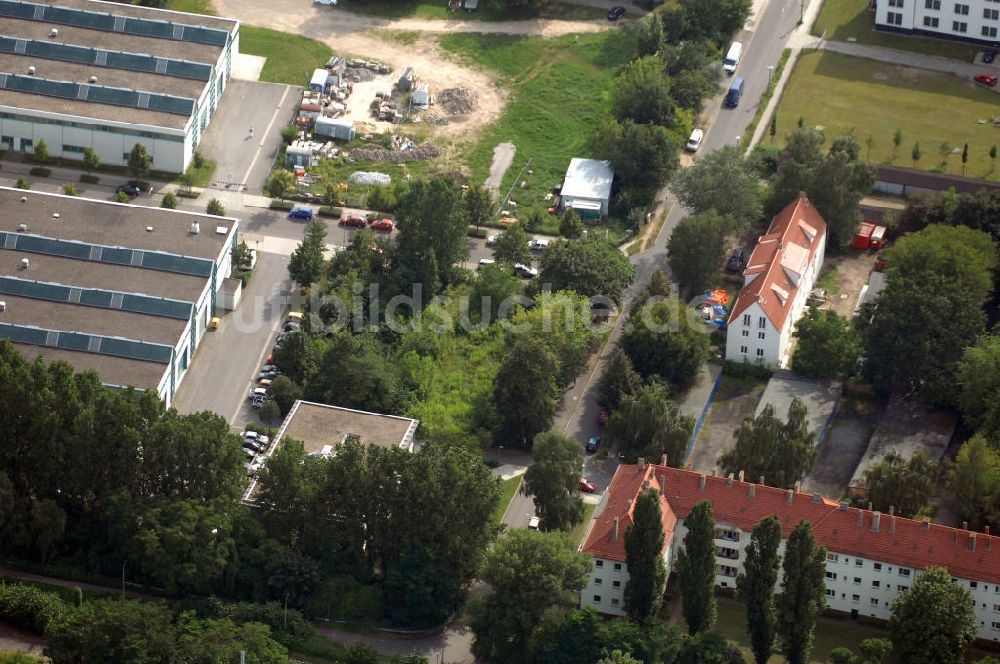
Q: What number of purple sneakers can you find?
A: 0